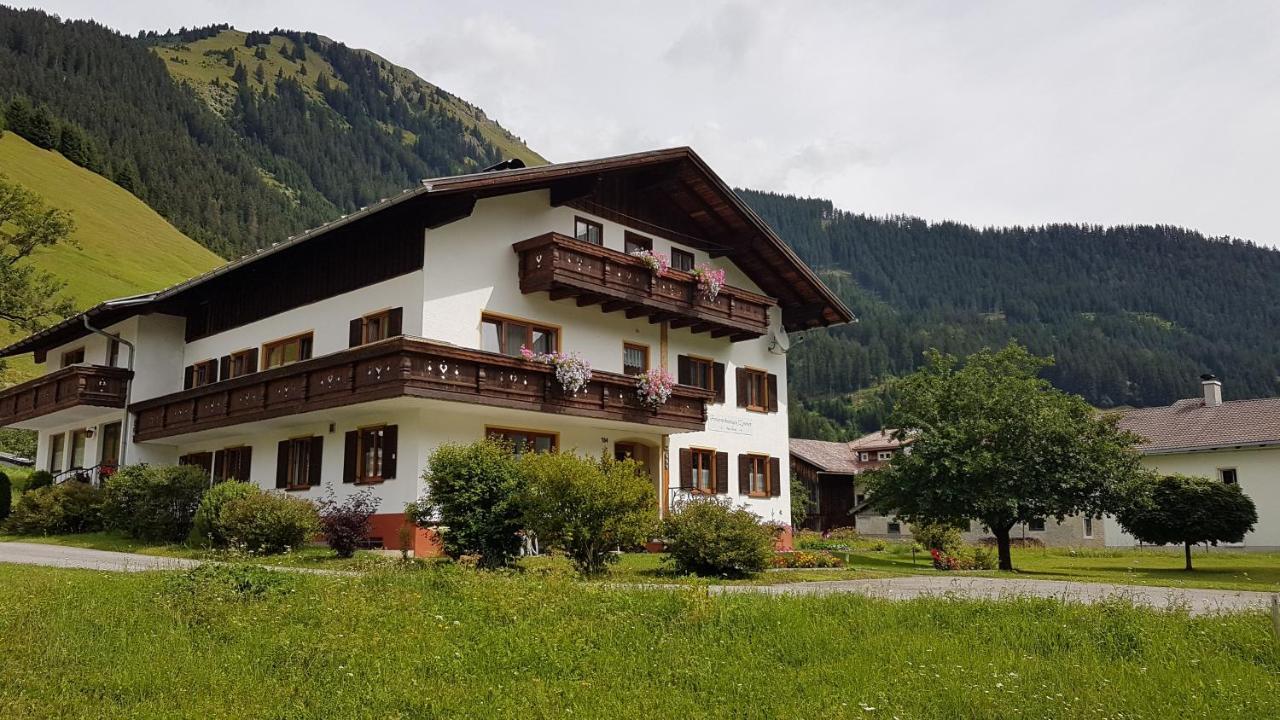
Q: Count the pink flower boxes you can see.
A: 4